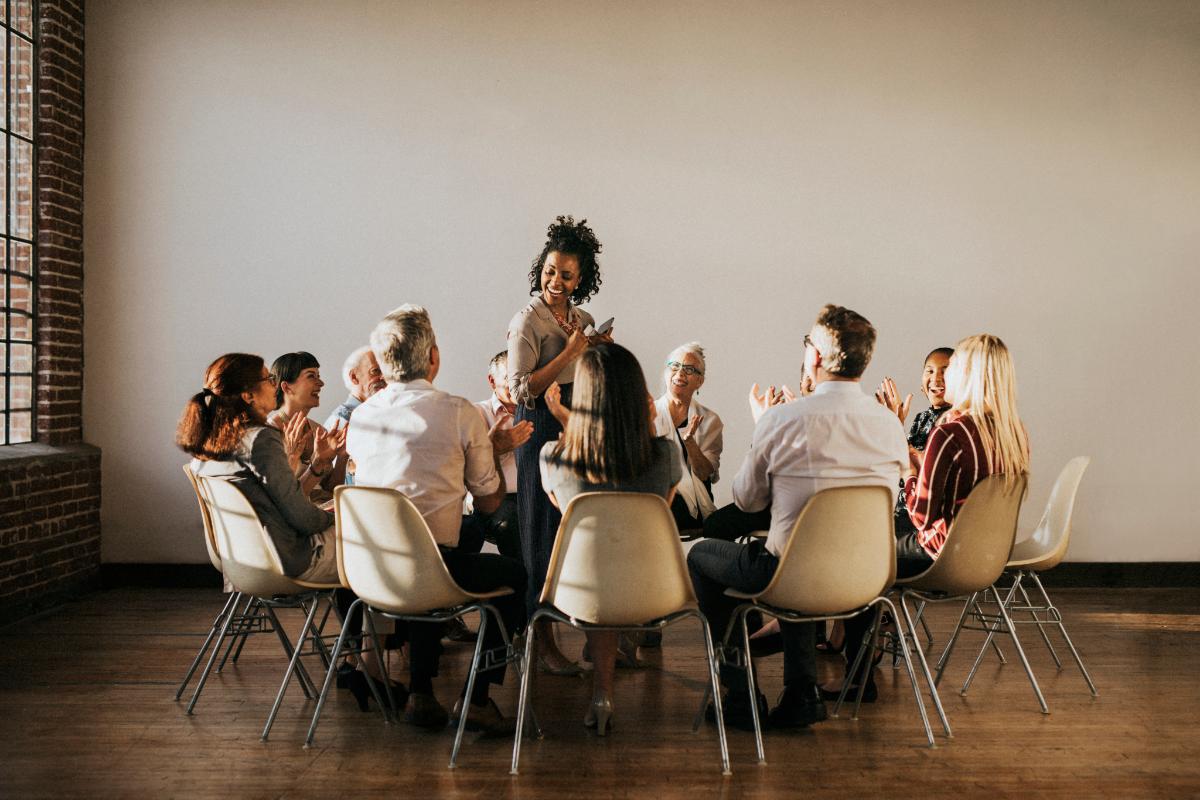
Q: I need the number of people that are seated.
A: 11